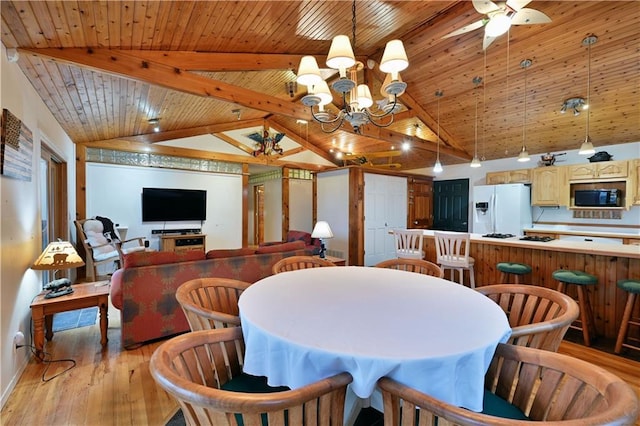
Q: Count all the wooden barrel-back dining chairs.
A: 6